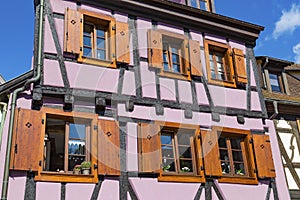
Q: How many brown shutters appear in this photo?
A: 10